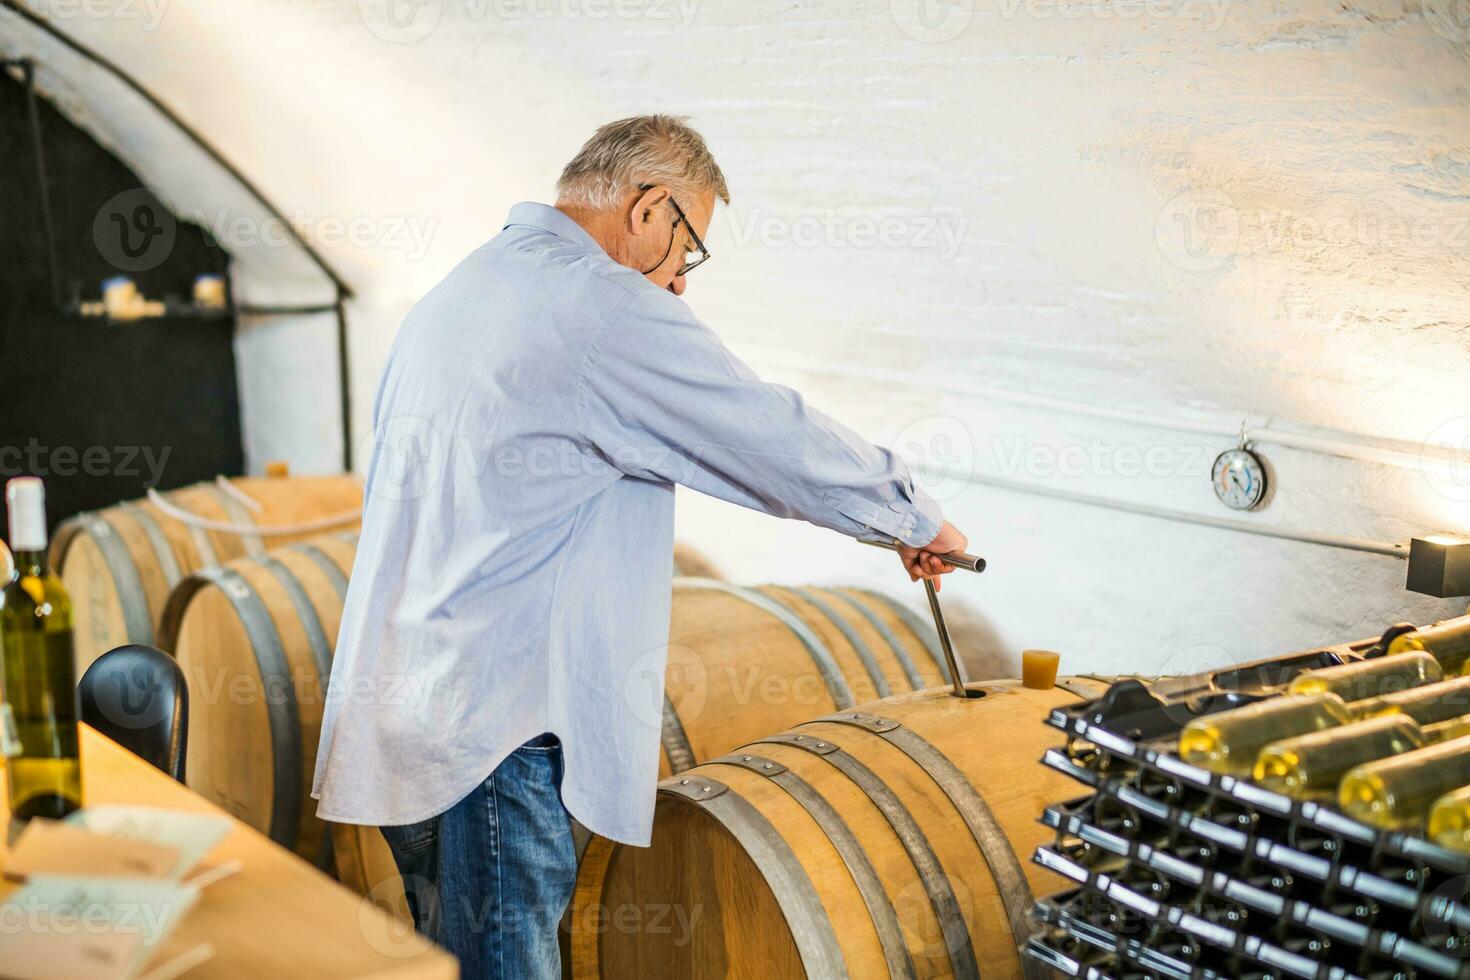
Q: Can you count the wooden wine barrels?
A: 4